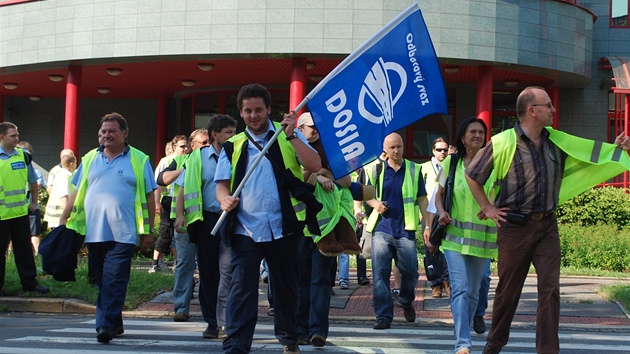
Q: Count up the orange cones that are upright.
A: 0